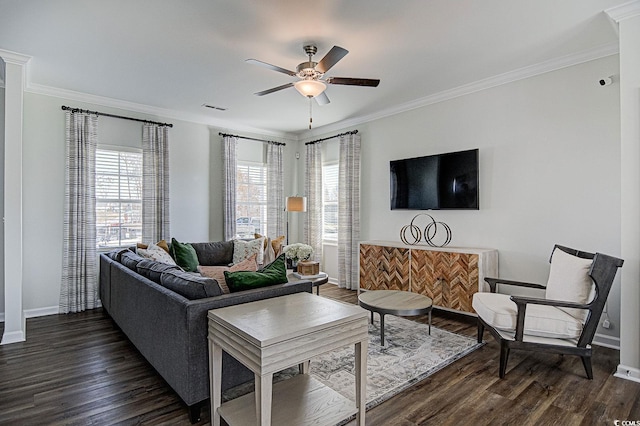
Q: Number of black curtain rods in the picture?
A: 3